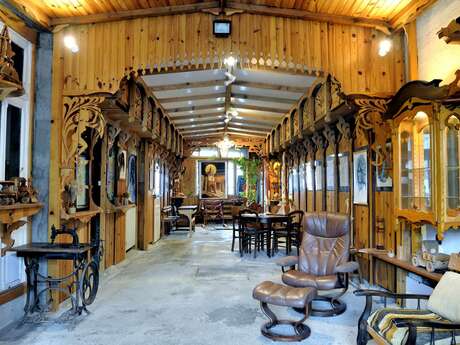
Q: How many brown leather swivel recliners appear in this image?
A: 1